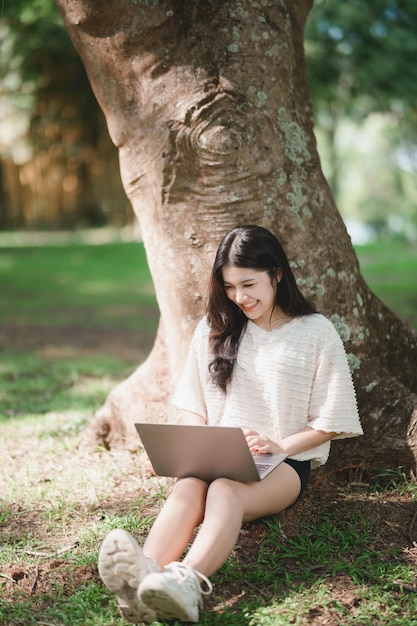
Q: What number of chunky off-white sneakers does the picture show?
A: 2